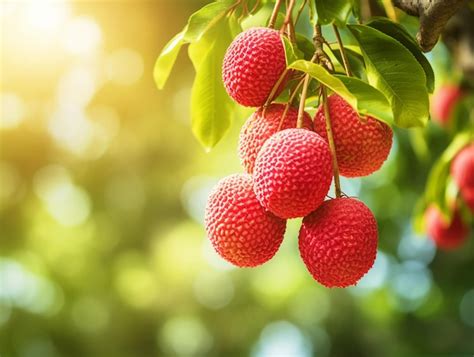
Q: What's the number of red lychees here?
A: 9